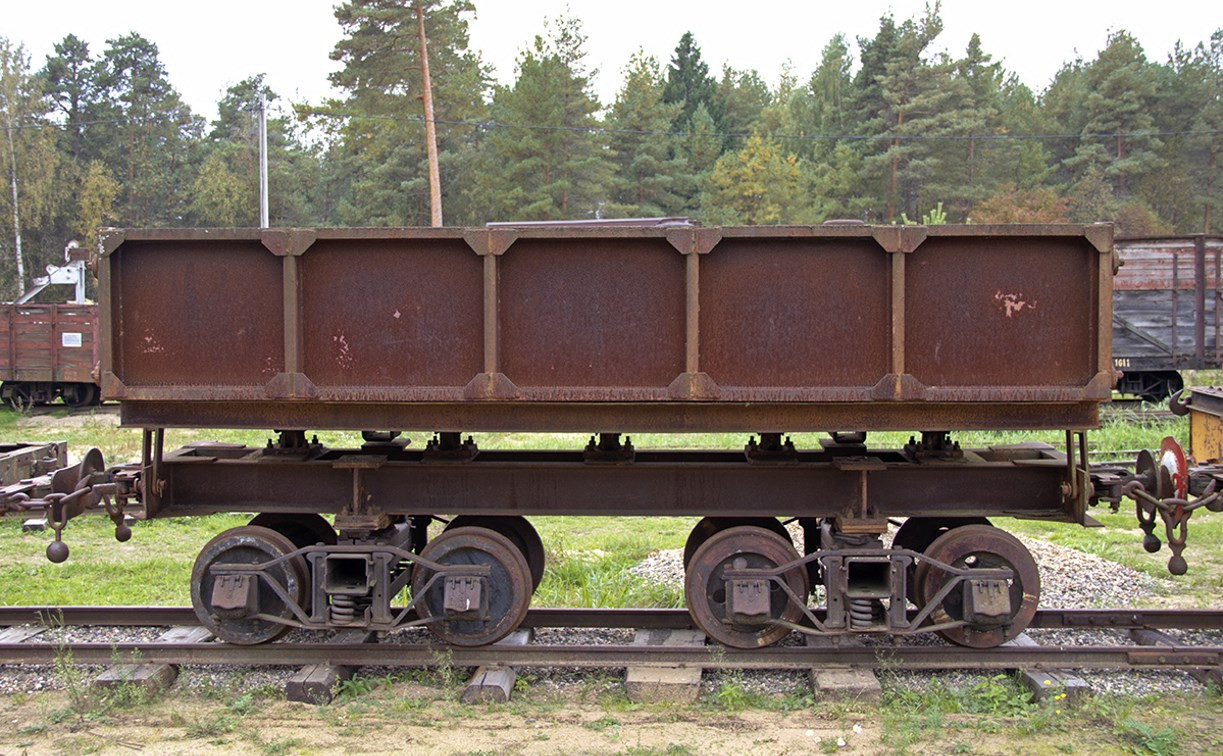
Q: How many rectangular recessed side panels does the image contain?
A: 5